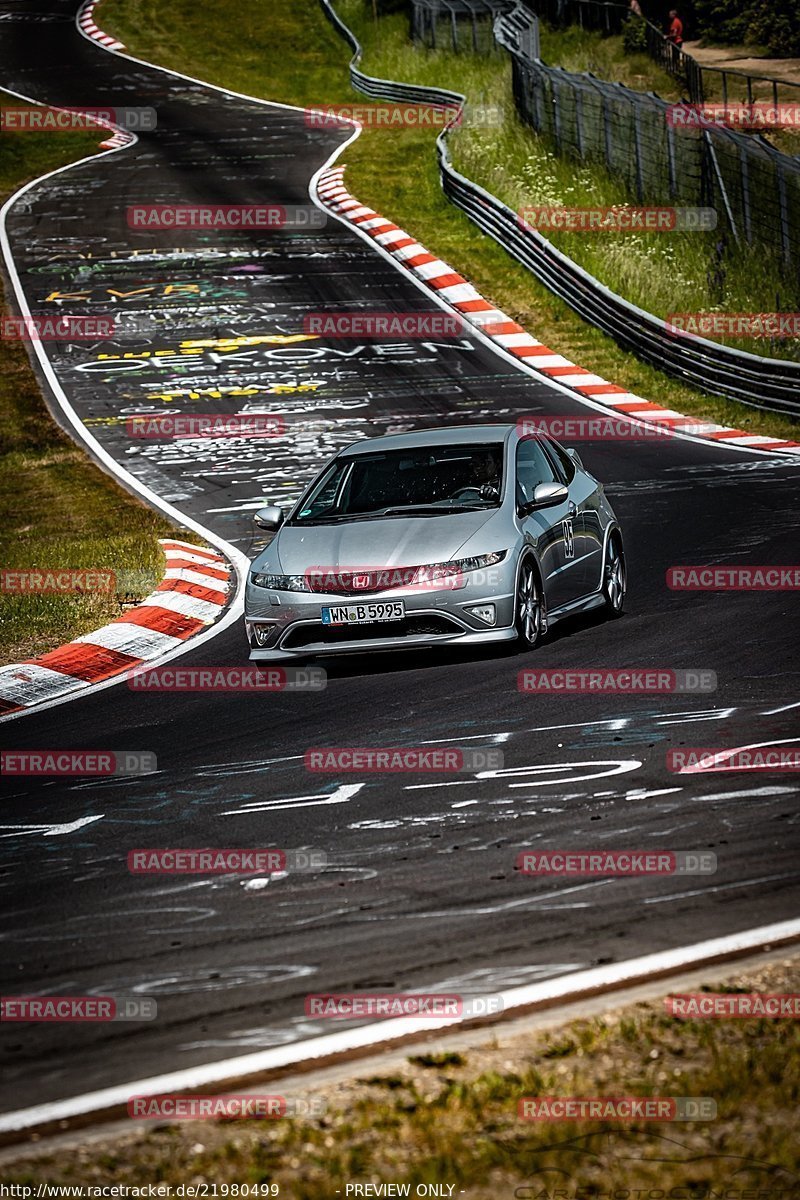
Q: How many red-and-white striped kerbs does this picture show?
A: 4